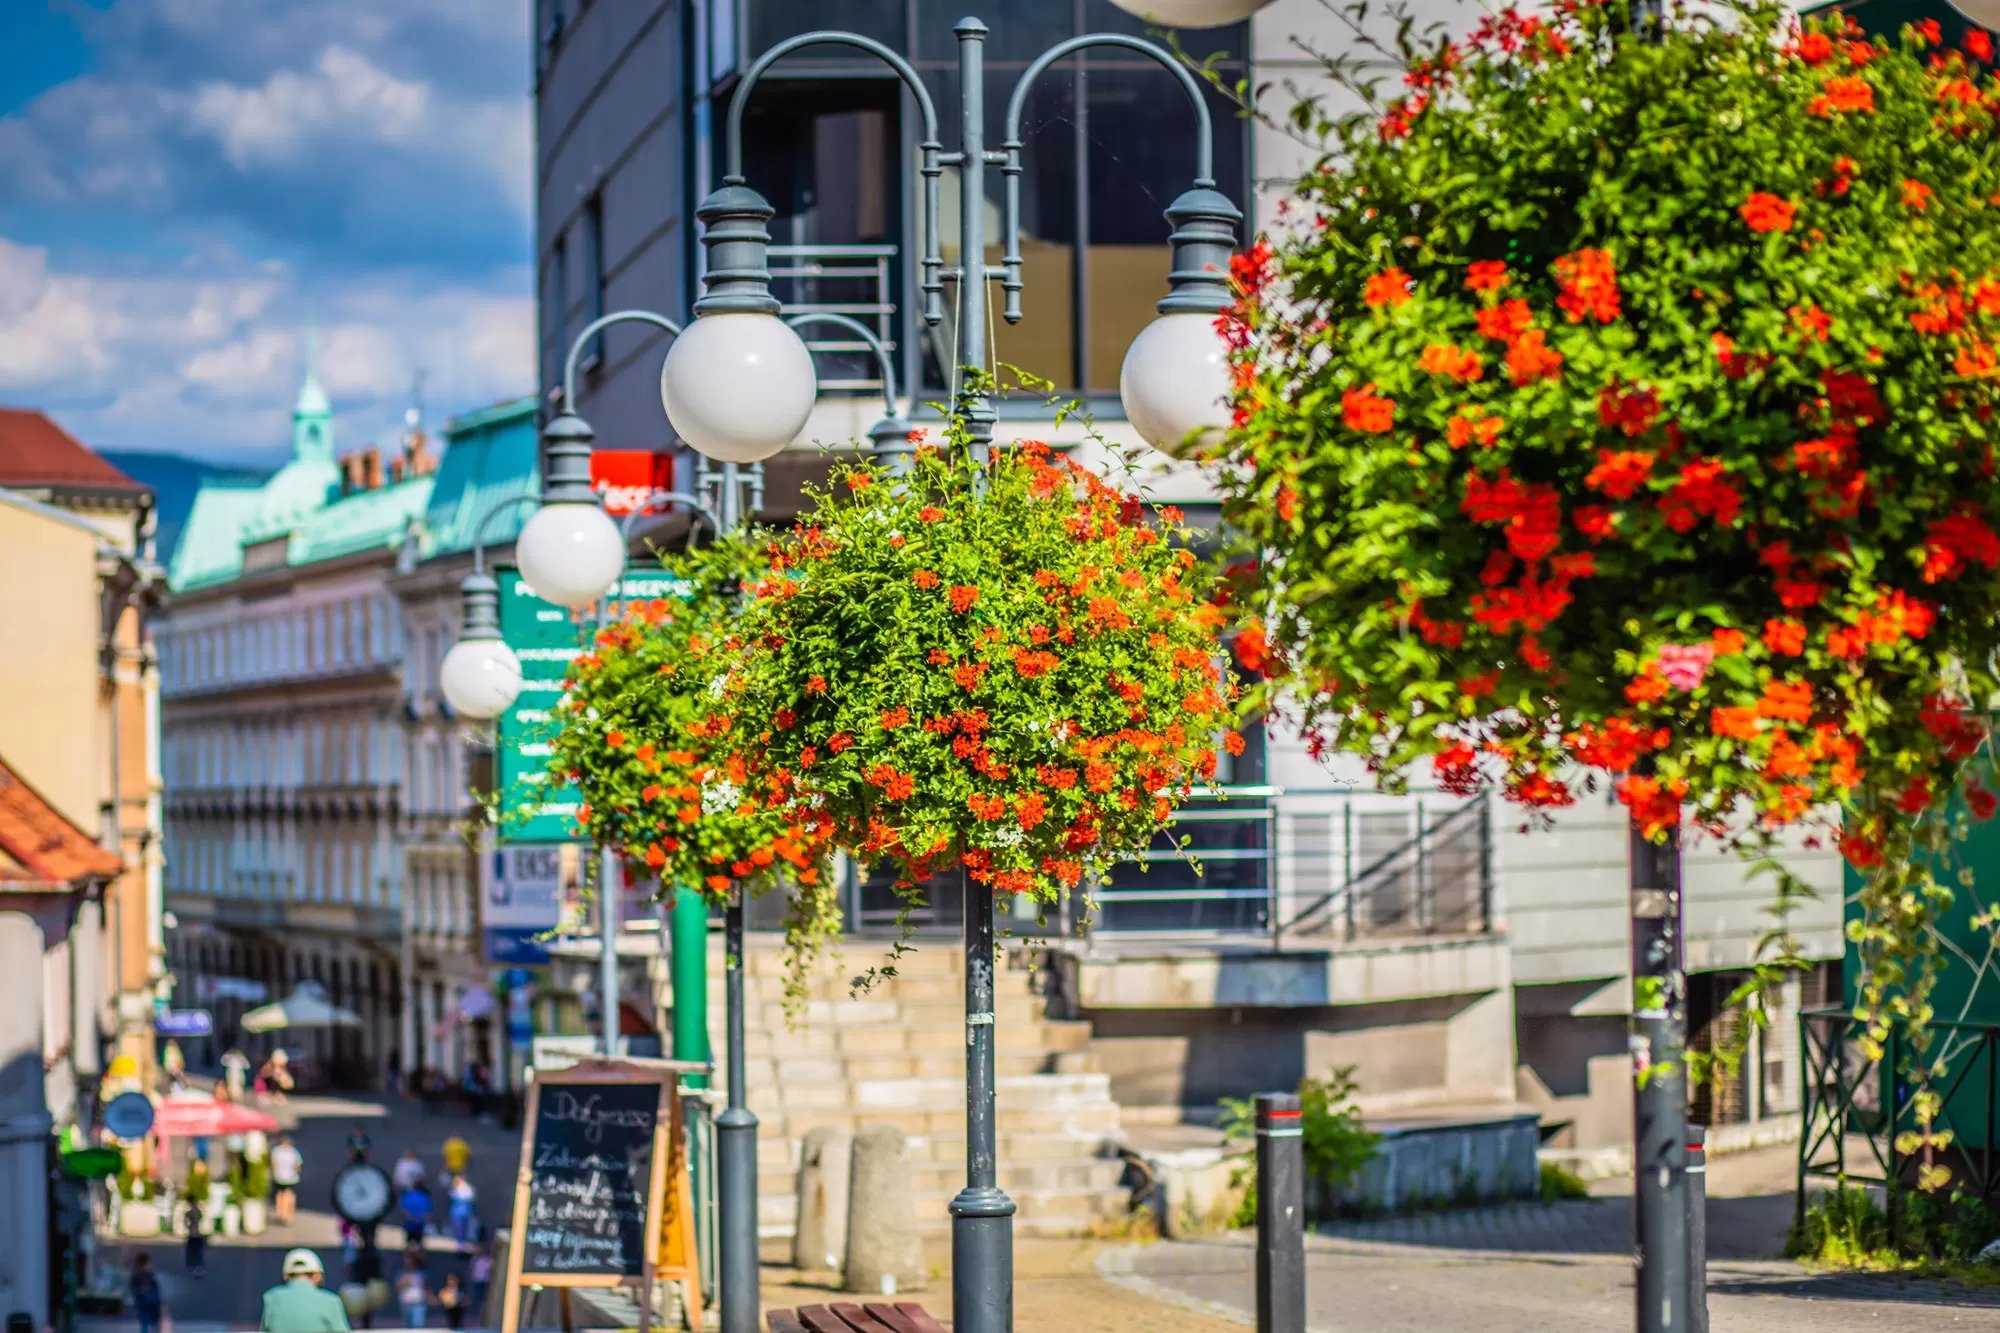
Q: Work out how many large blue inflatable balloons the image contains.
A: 0